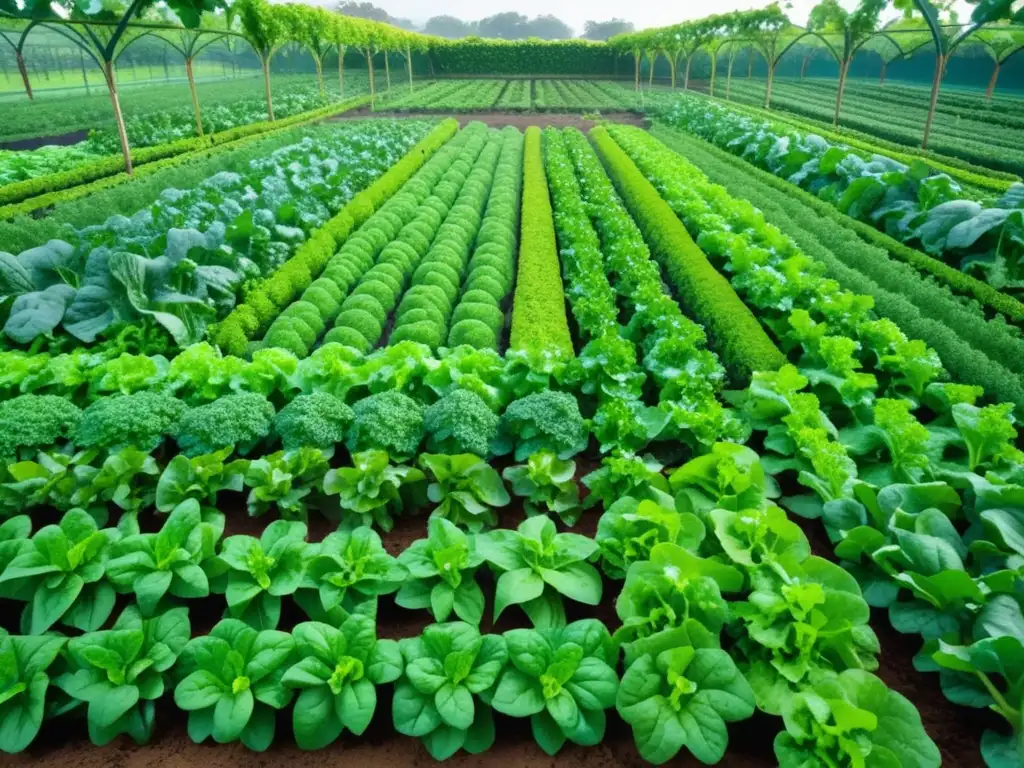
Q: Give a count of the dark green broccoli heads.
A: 7